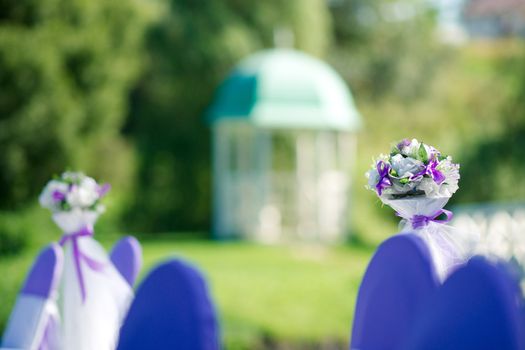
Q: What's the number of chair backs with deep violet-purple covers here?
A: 5